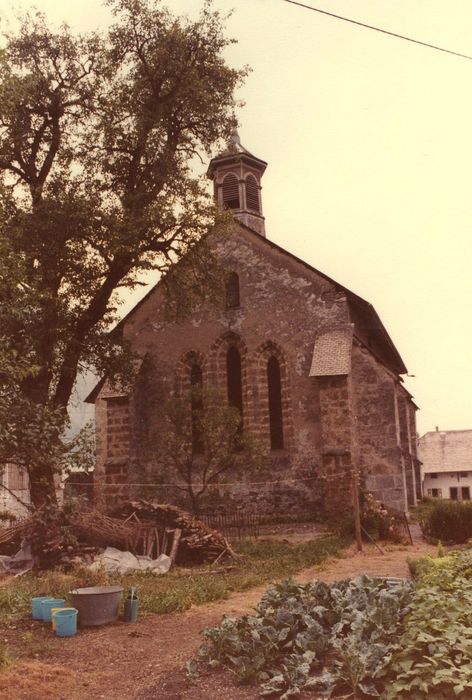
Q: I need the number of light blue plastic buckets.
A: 3